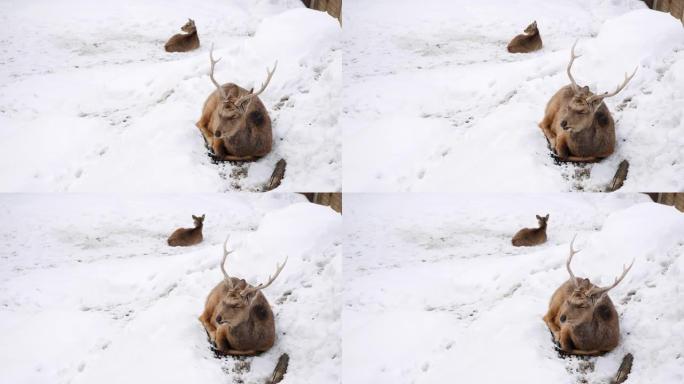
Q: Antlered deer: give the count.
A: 4